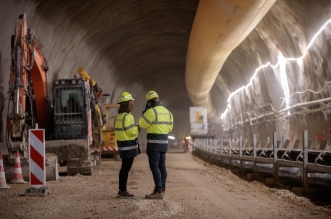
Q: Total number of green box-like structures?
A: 0